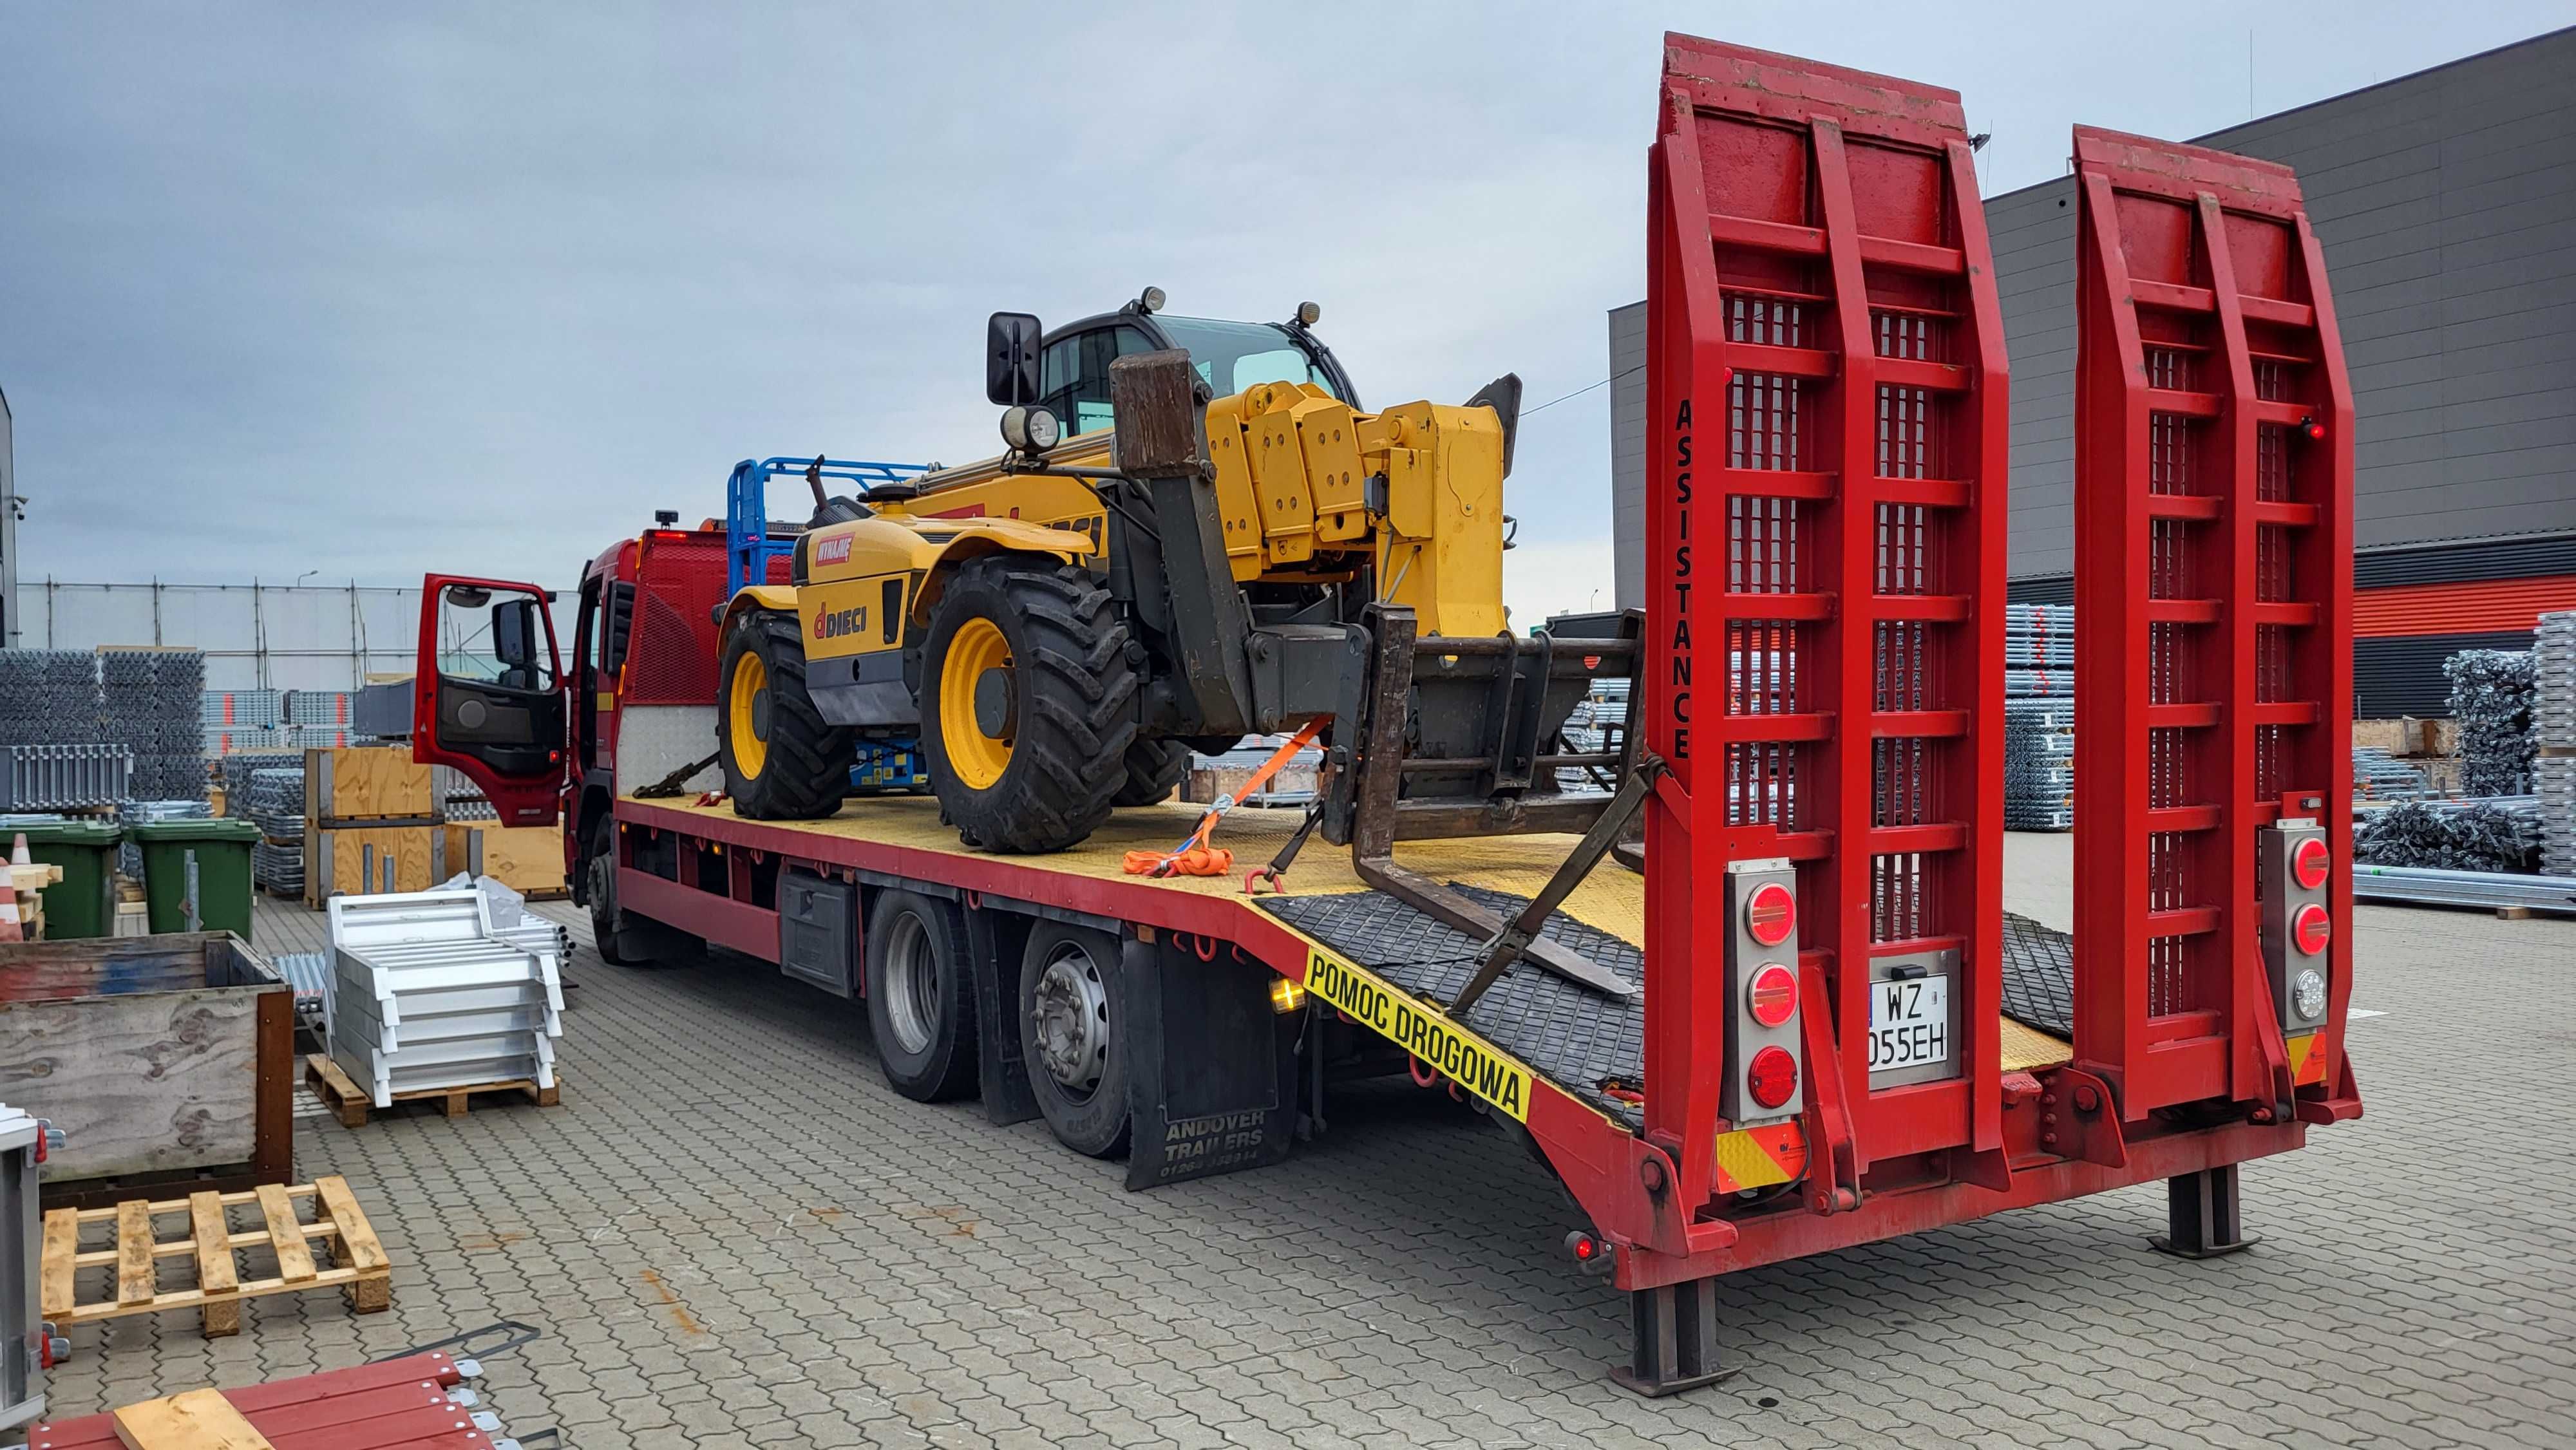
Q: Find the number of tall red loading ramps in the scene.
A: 2